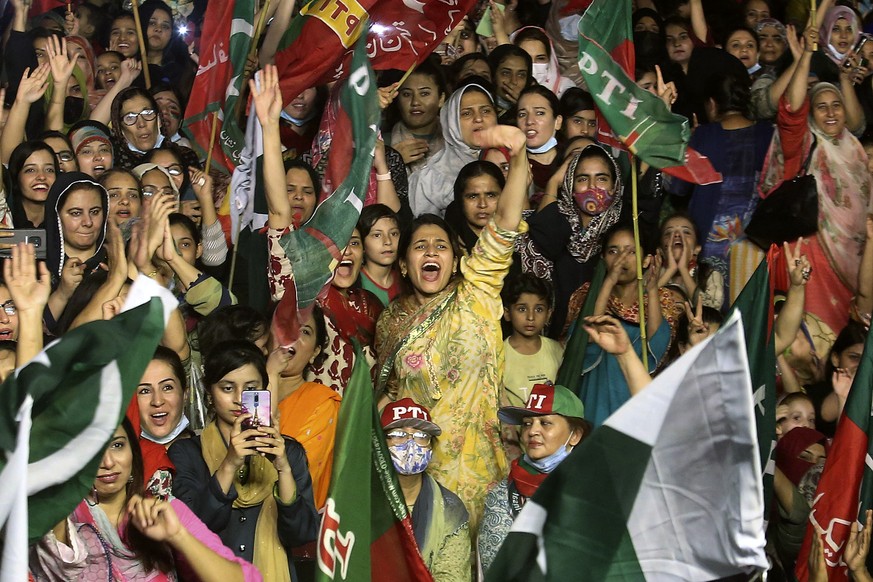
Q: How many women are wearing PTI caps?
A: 2